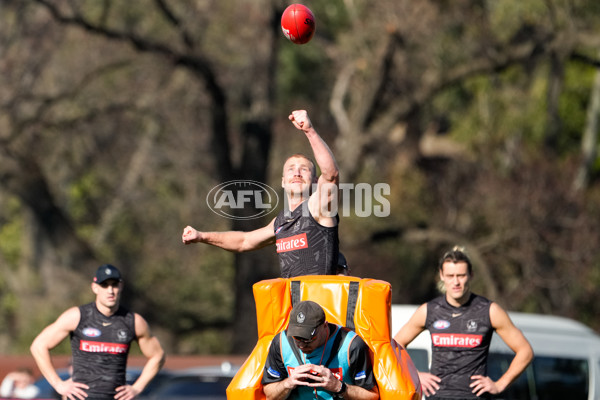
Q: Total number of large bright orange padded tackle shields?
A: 1